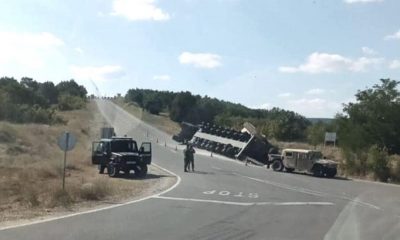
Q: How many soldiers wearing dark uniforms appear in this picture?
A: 2